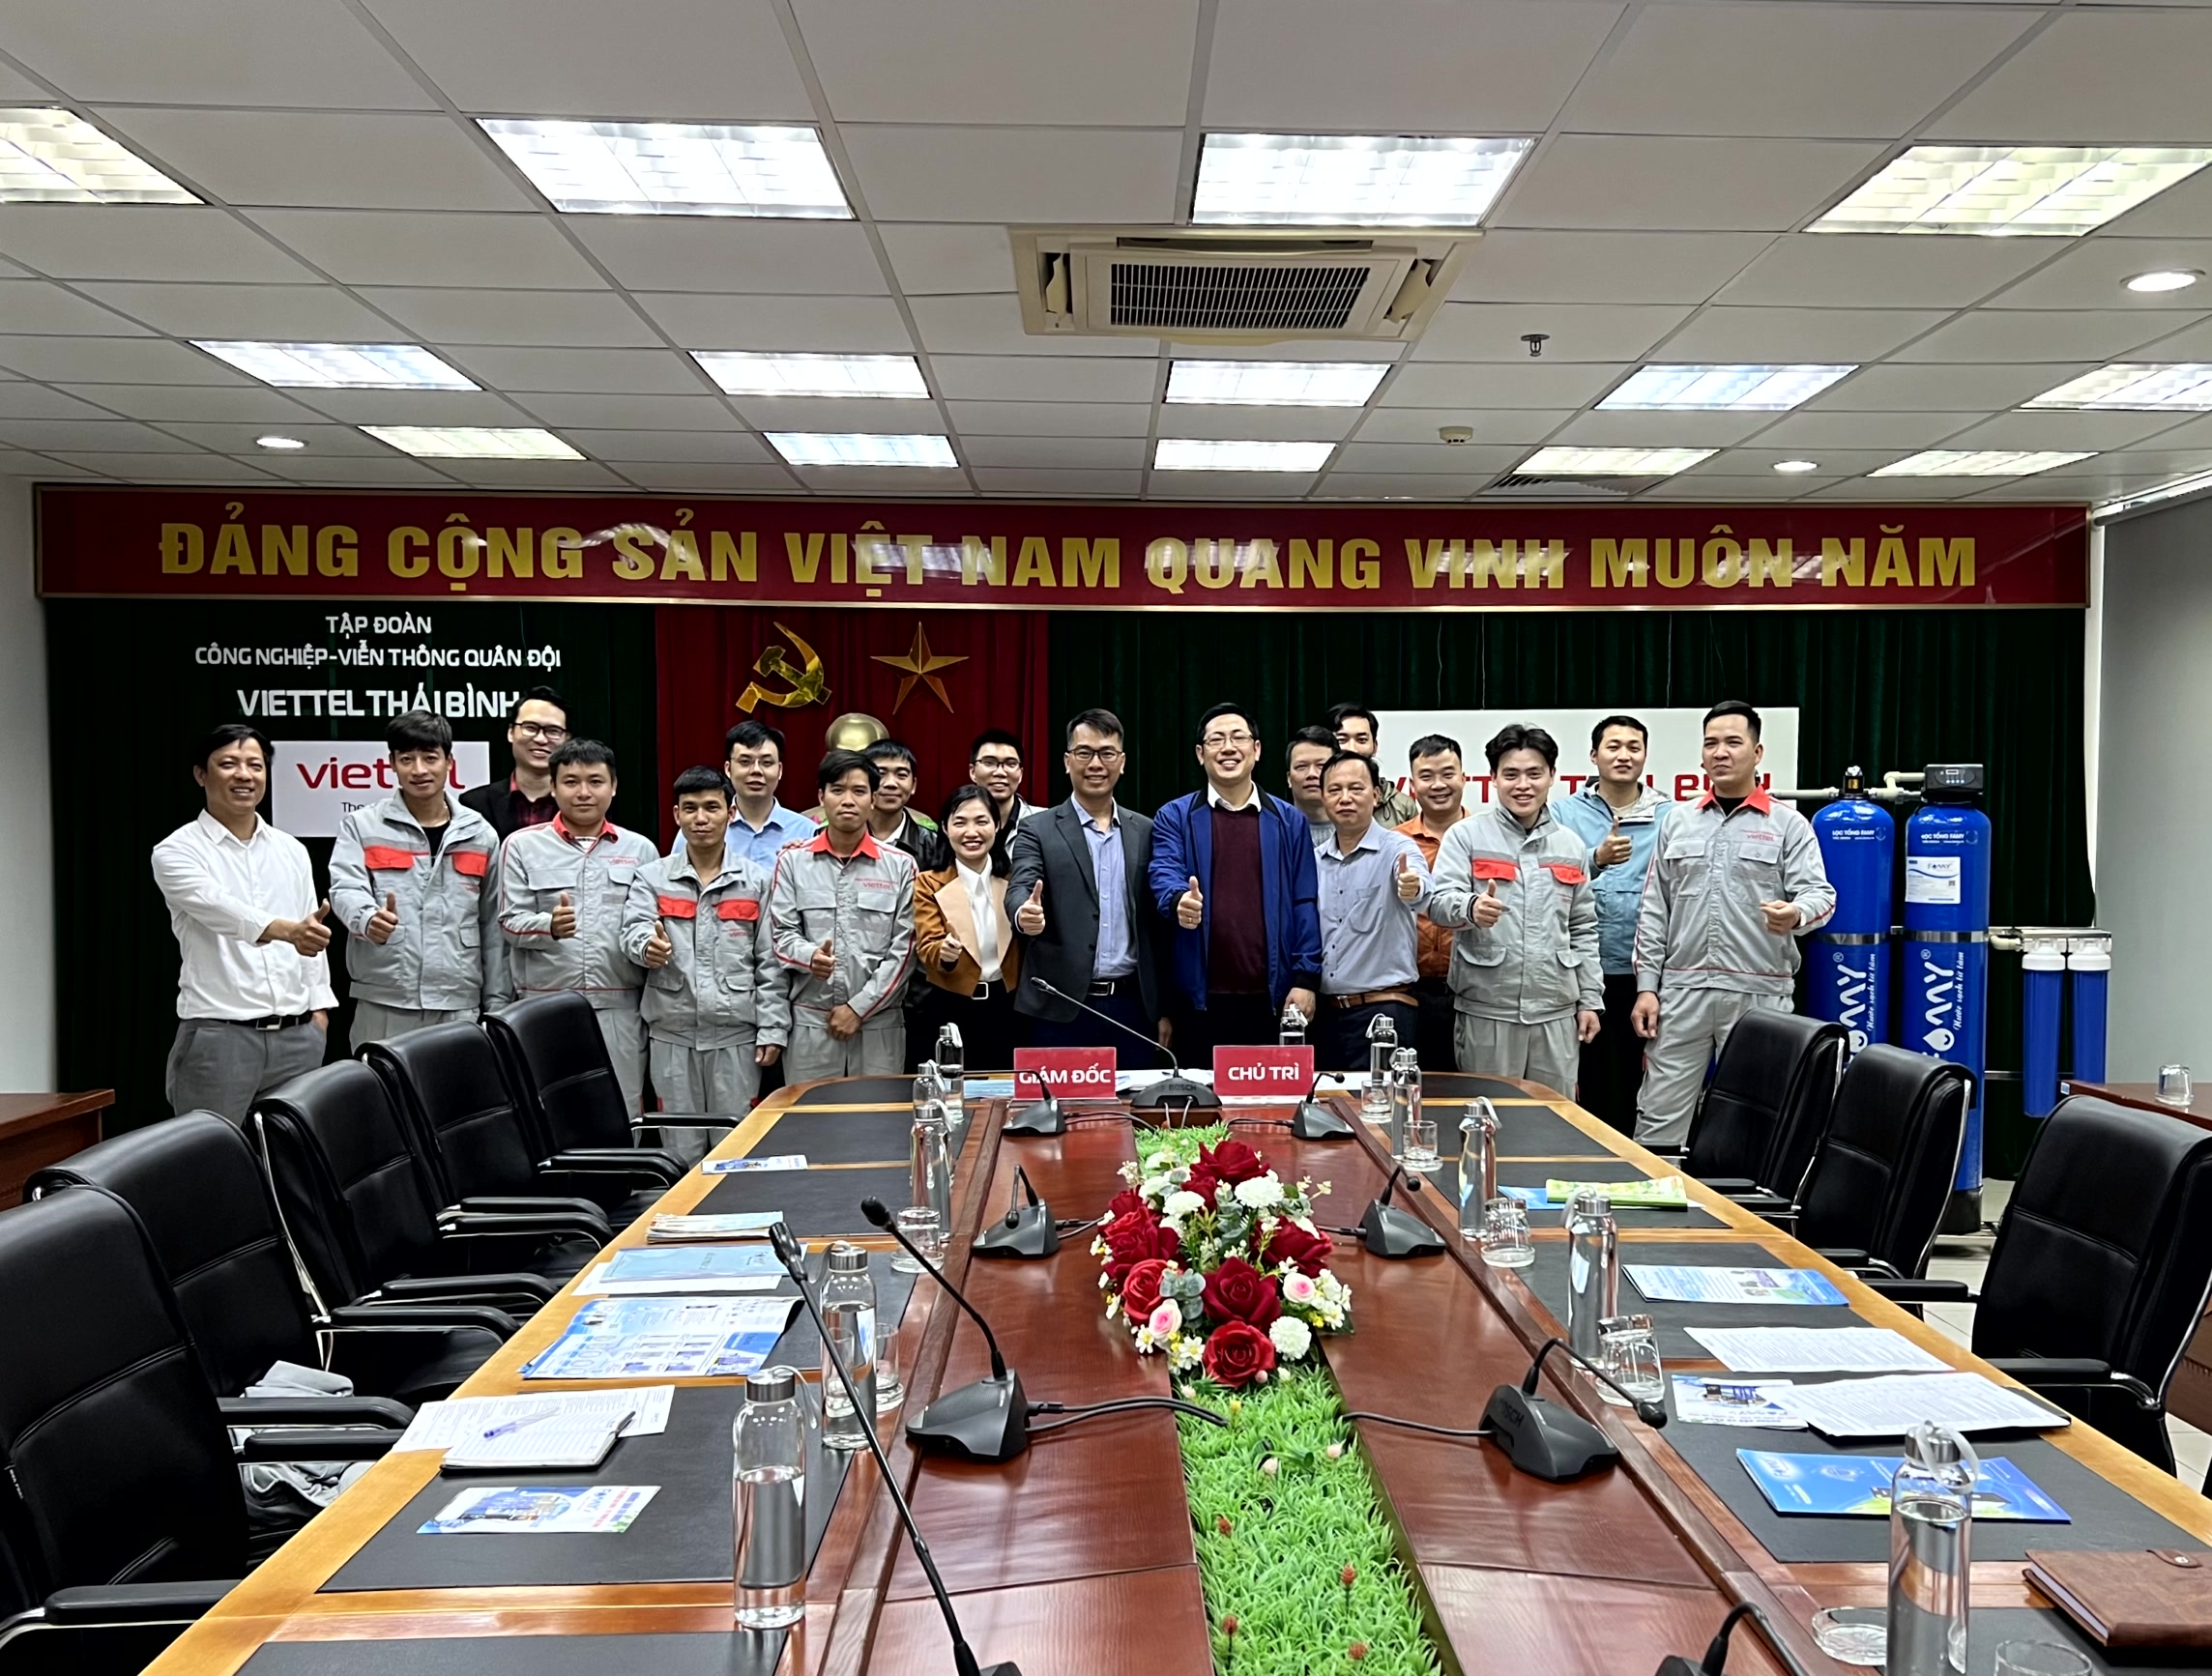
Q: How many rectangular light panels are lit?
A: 14